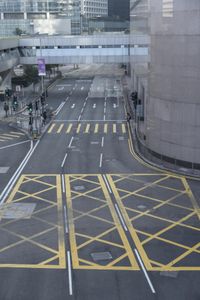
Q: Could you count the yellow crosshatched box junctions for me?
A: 3